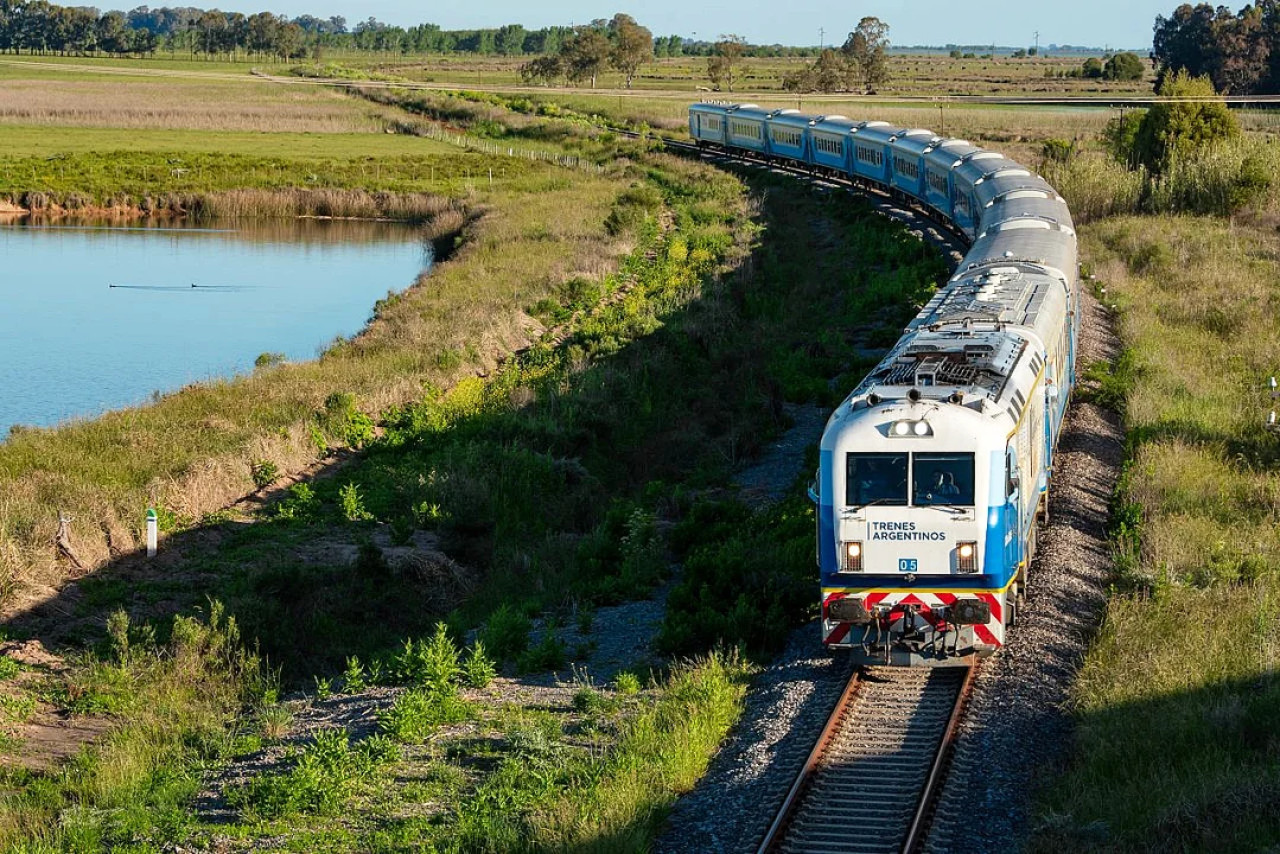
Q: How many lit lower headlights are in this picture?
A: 2